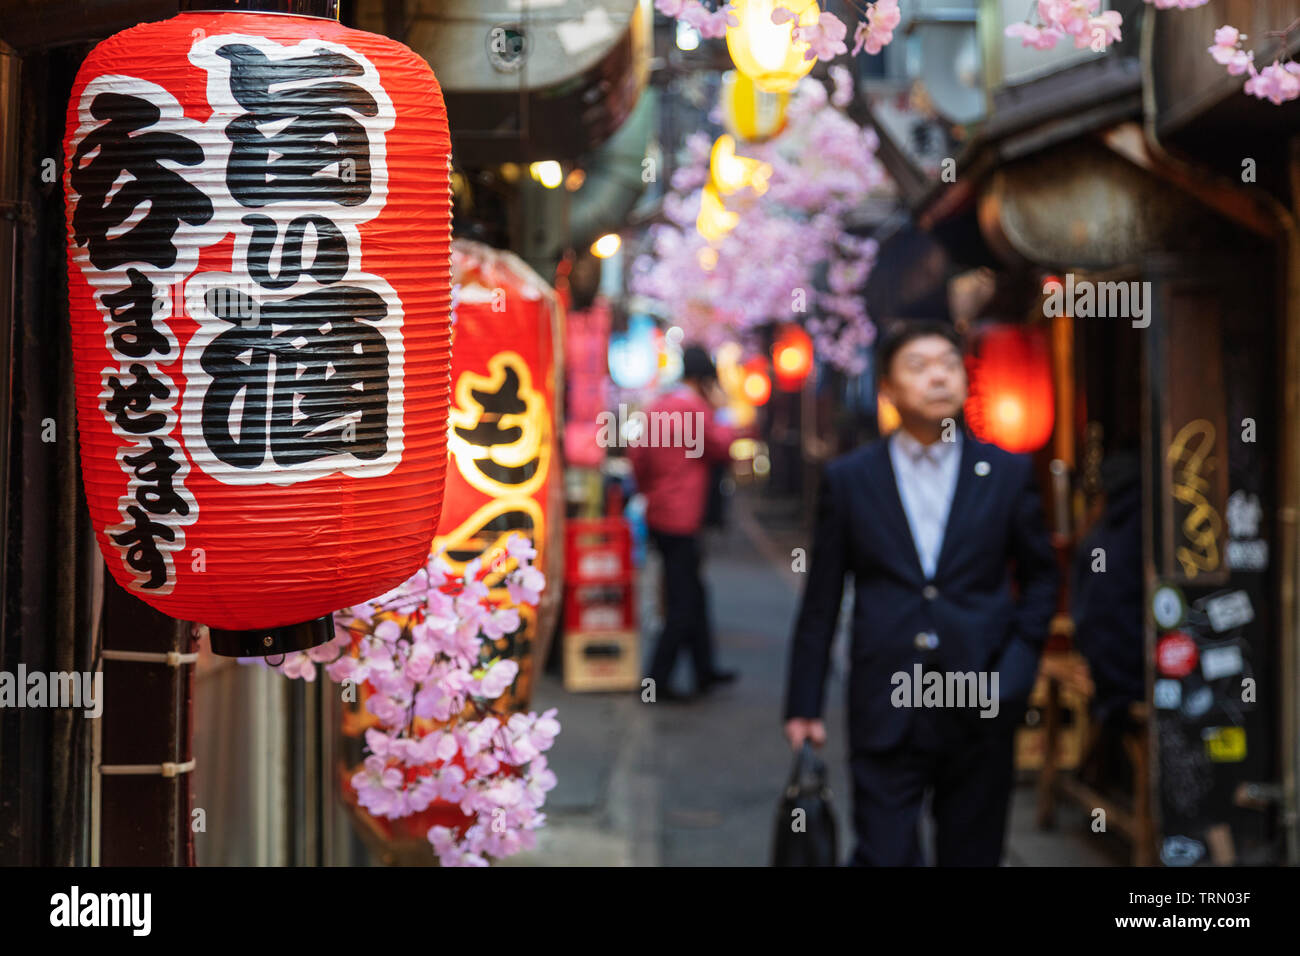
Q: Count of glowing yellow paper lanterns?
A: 4